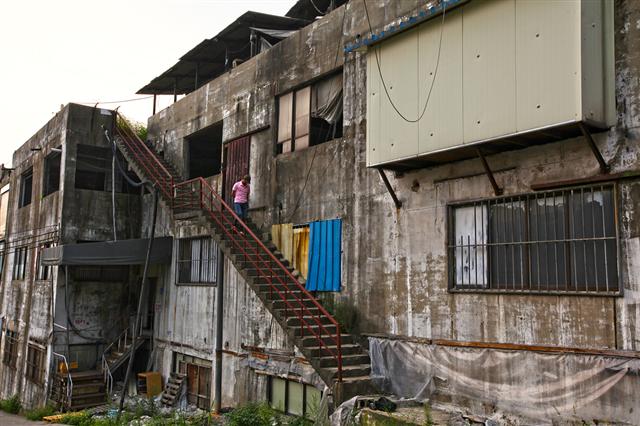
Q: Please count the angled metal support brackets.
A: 3